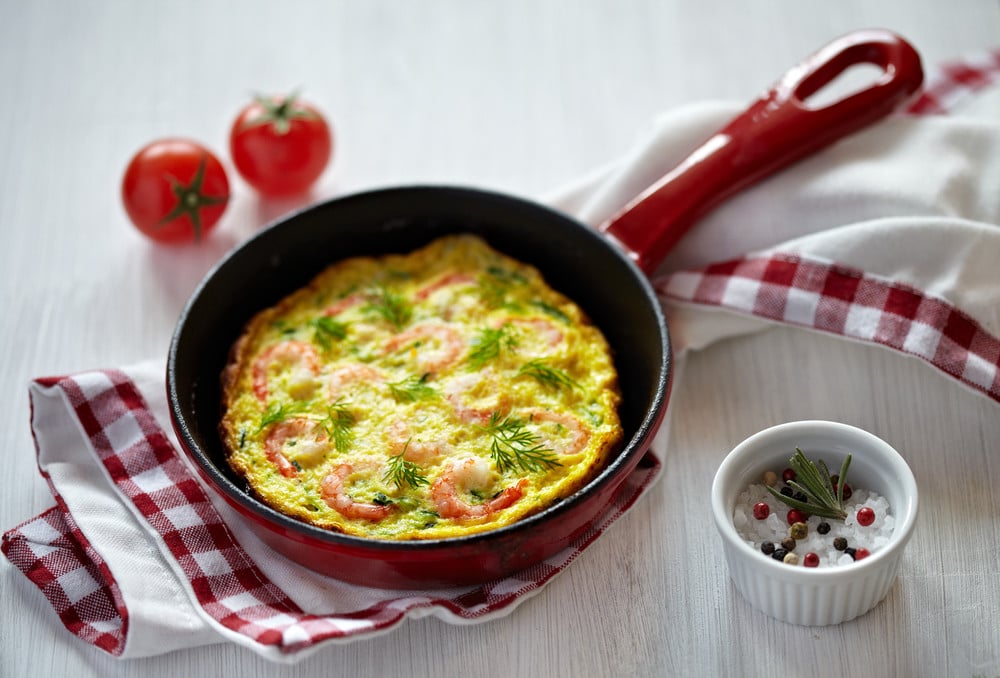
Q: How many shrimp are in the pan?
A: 12